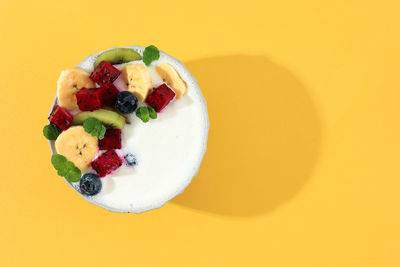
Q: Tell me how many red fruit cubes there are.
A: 7